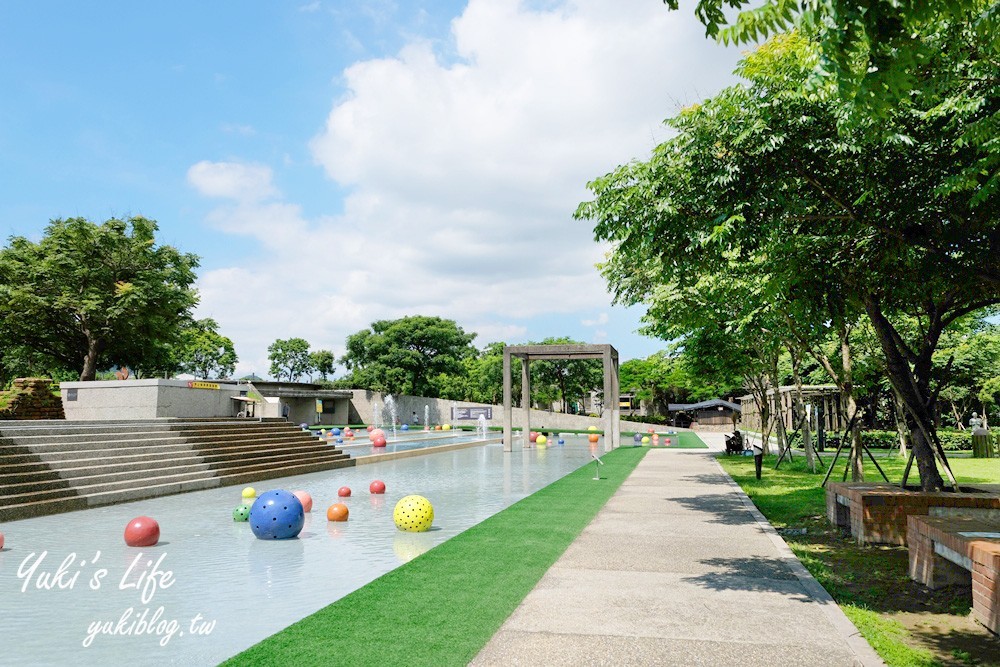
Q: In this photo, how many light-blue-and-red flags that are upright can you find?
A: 0